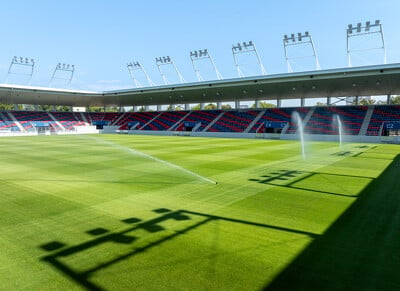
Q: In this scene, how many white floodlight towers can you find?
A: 8